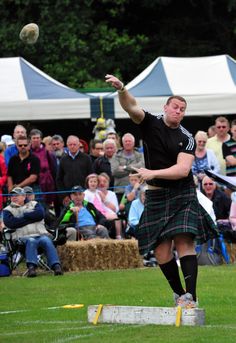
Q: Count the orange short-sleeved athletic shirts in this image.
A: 0